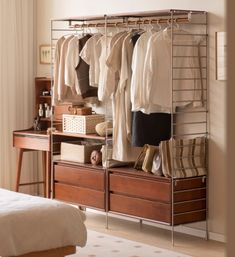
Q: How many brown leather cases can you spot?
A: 1